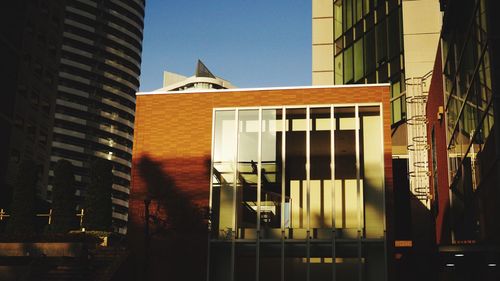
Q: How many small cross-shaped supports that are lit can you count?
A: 3